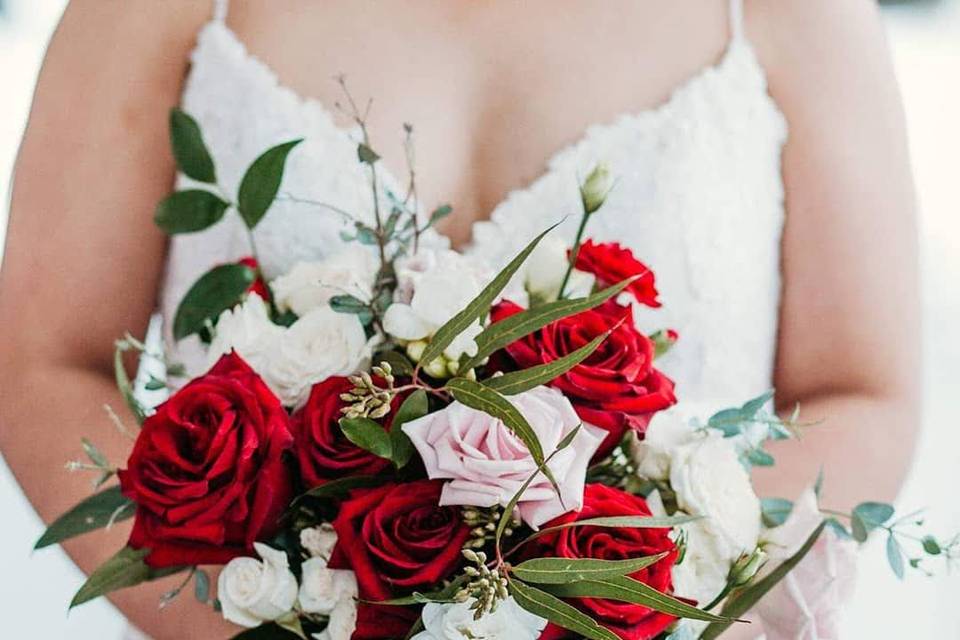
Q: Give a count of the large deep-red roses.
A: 5